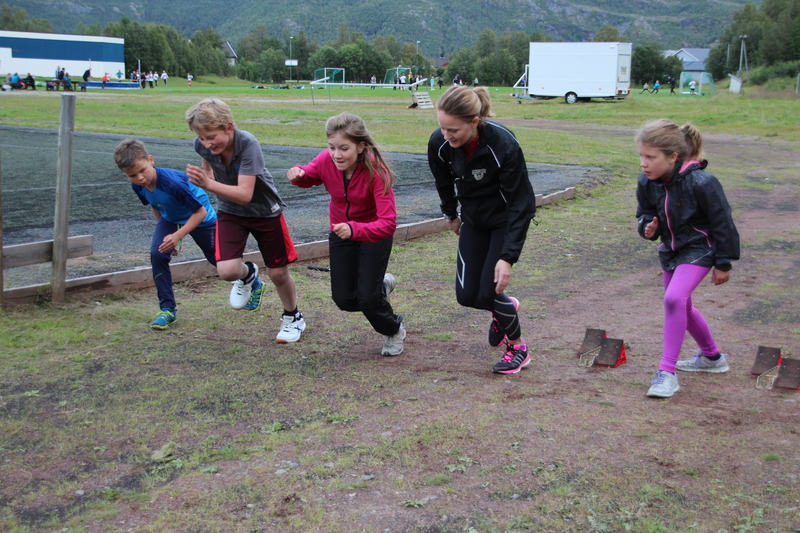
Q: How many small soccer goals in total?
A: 3